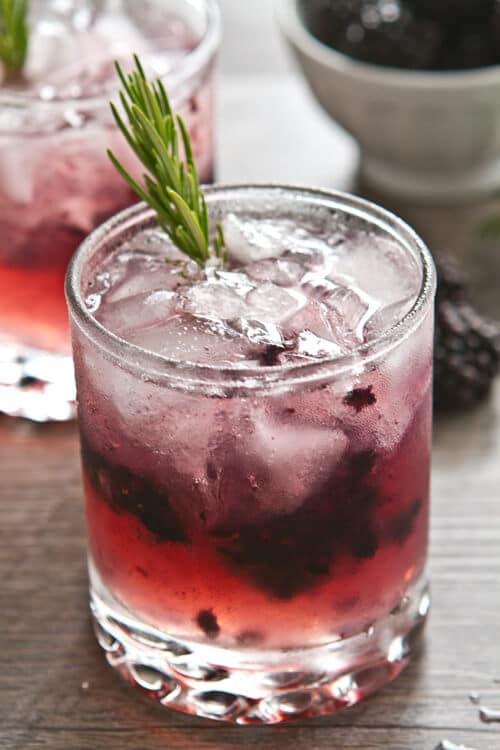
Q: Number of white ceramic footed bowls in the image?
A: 1